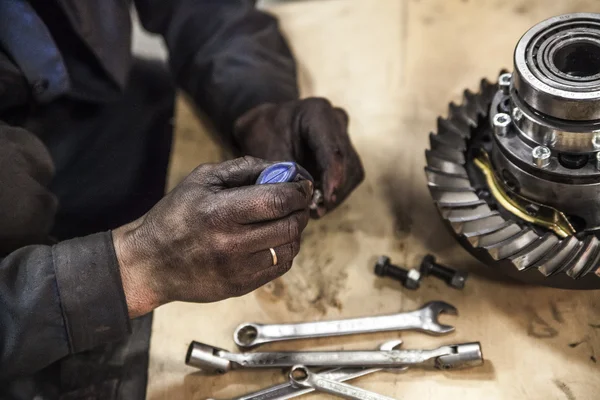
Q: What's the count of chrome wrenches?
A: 4